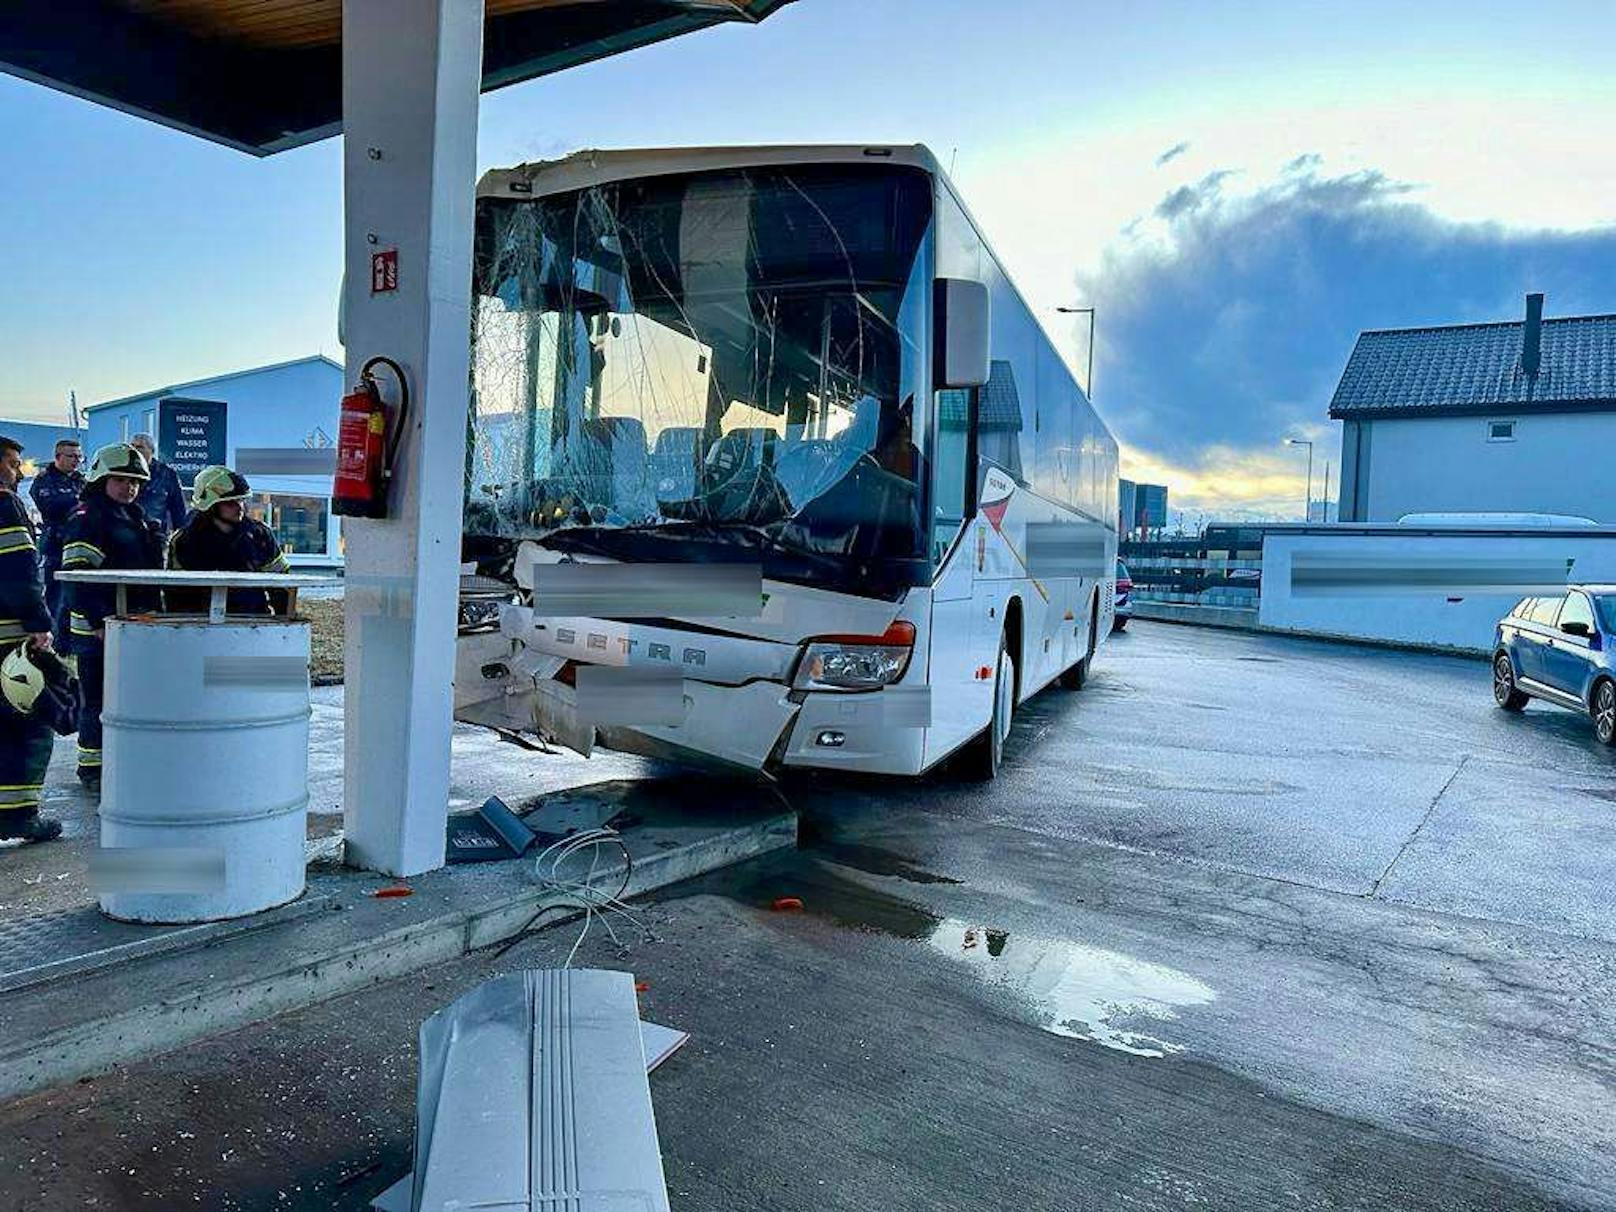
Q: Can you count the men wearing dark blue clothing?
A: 5